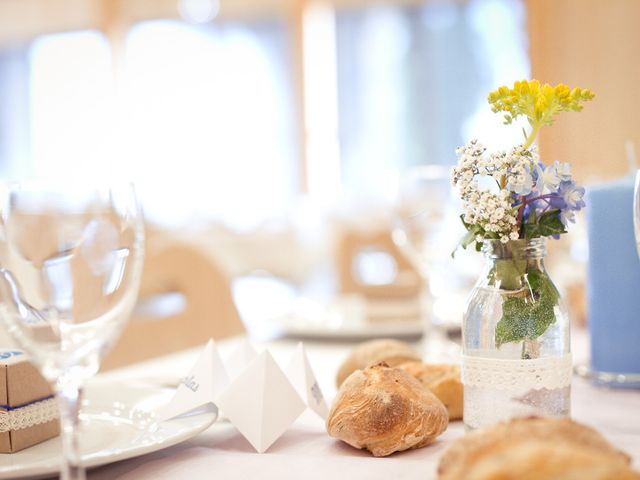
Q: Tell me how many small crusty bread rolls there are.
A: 4